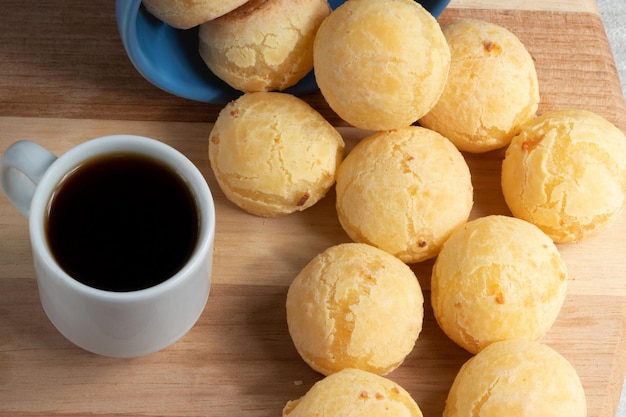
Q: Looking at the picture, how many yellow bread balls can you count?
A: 11